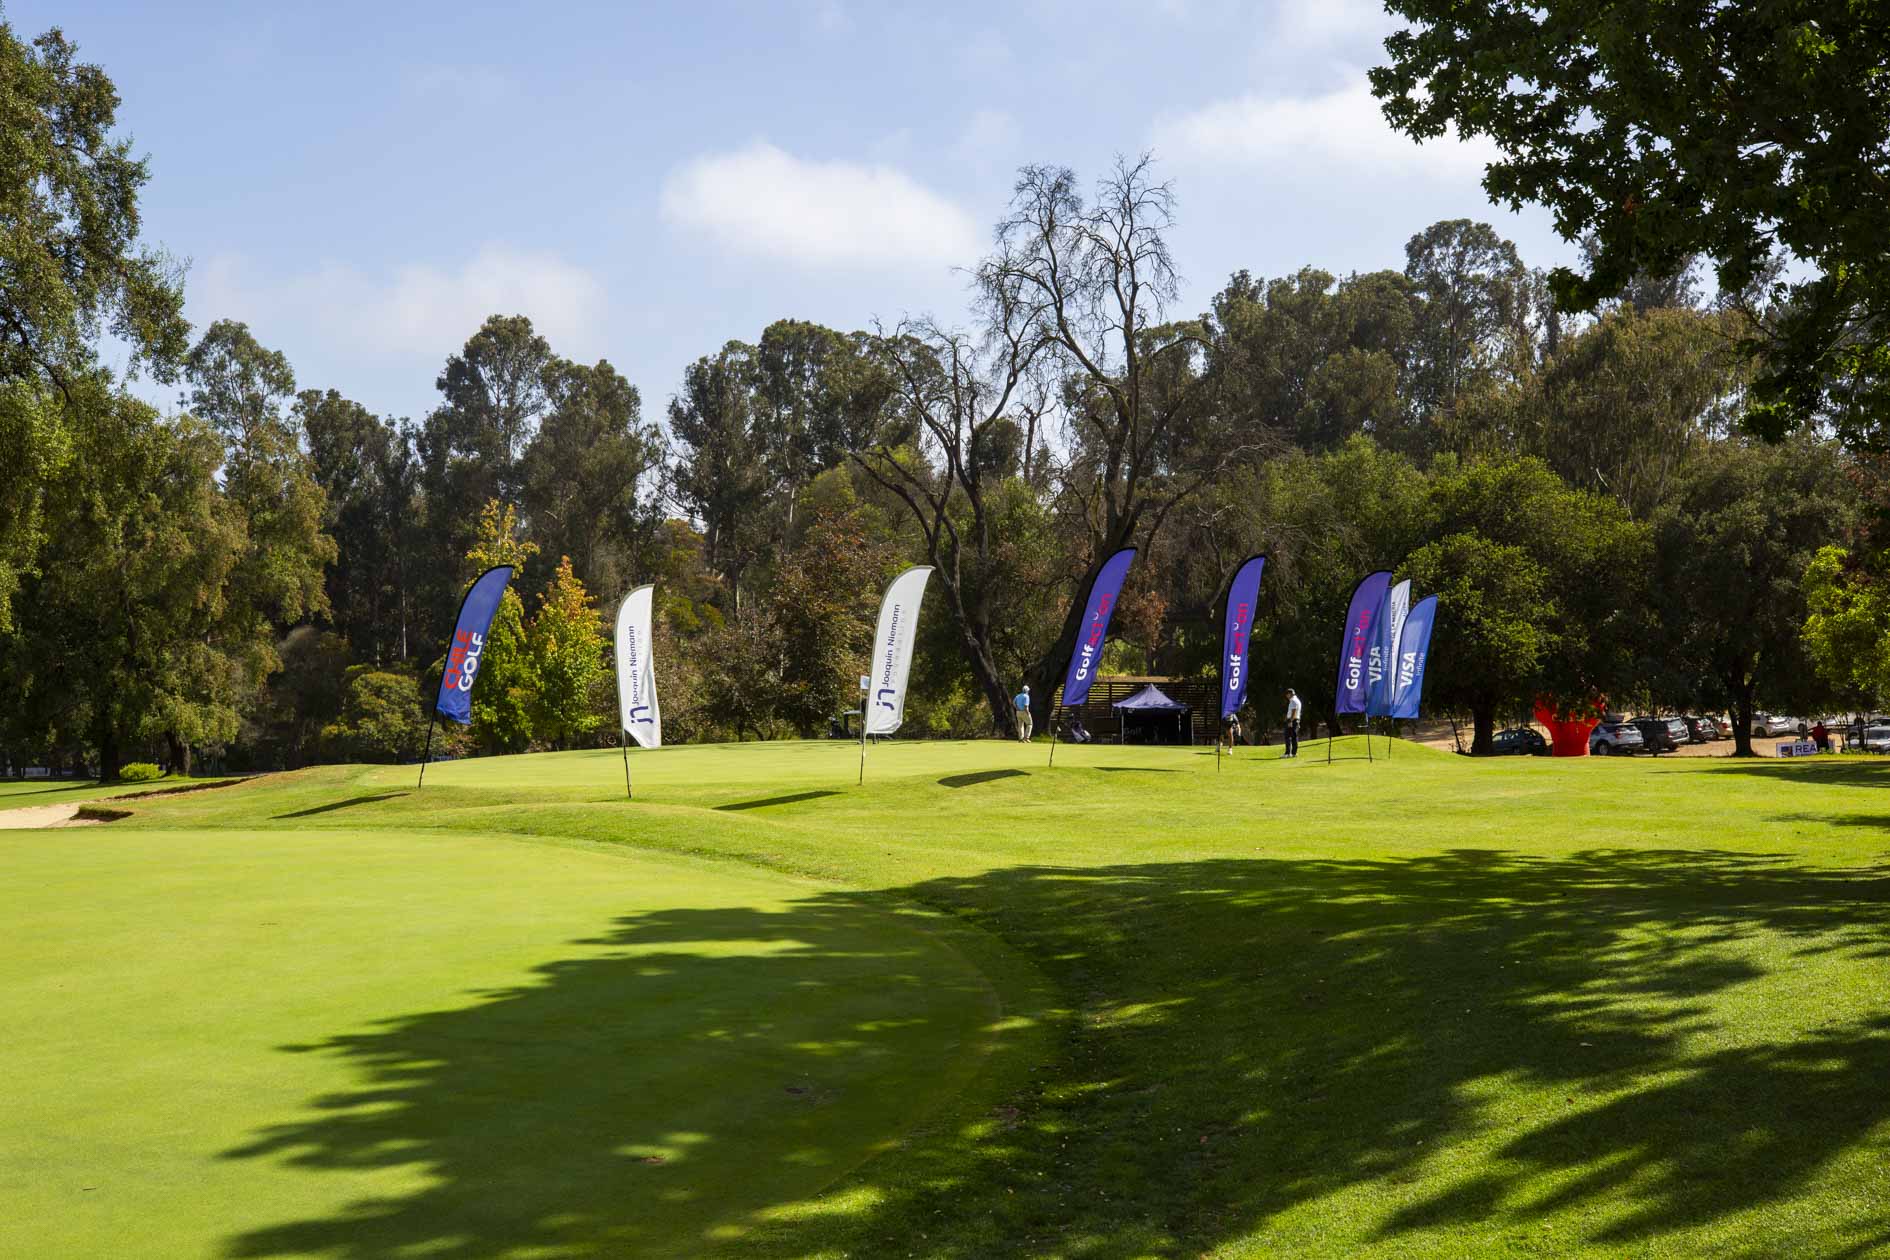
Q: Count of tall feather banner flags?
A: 9